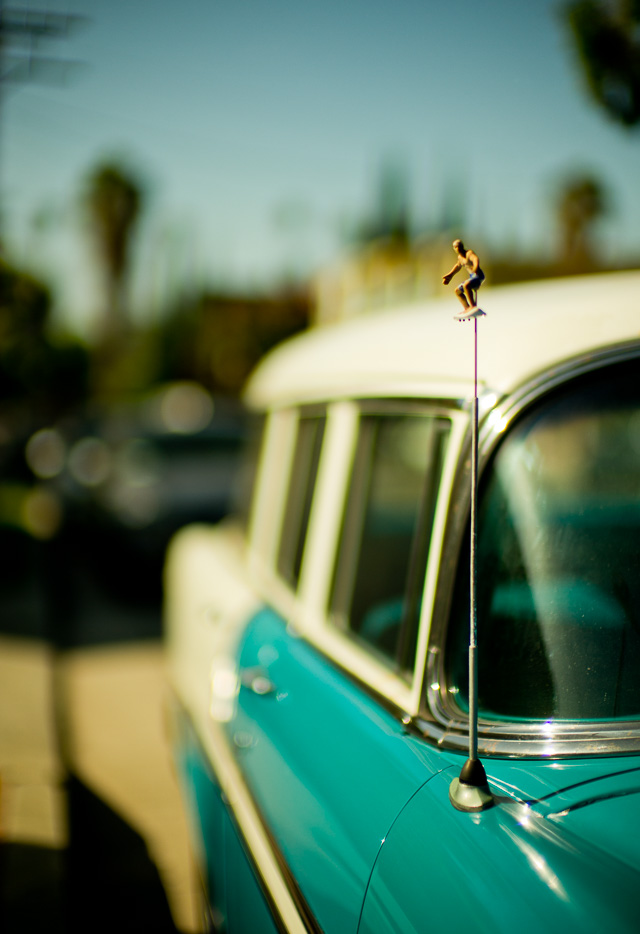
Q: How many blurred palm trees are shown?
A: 2